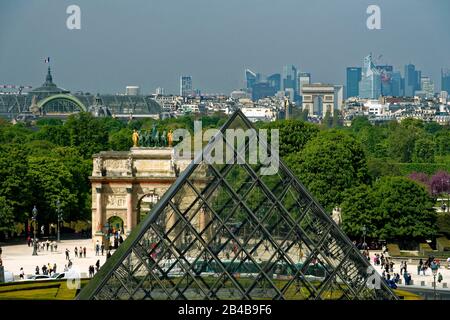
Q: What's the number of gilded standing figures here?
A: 2